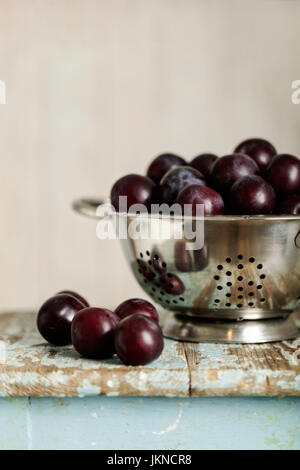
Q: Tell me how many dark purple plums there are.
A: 15